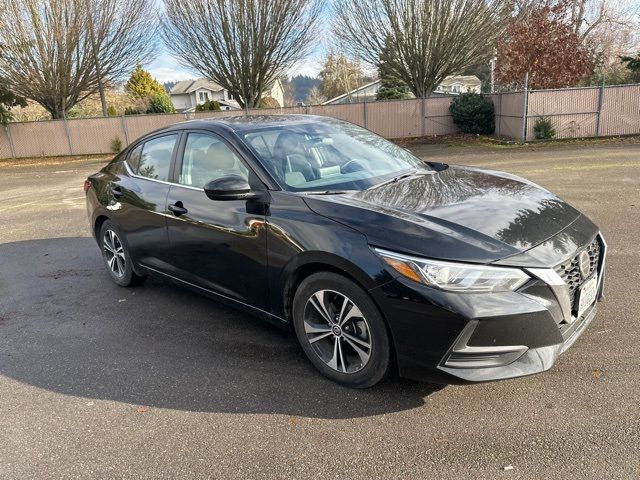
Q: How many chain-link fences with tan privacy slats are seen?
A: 1